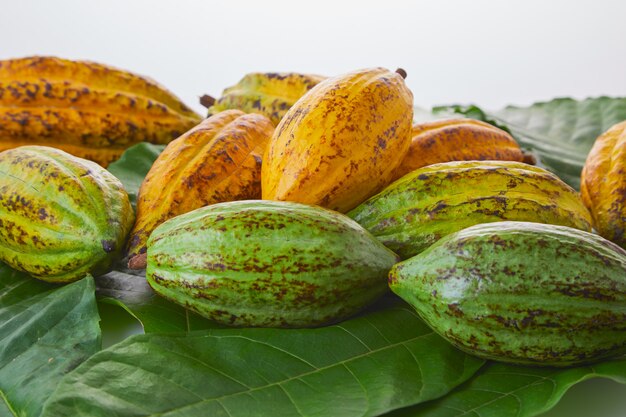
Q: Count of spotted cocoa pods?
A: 10